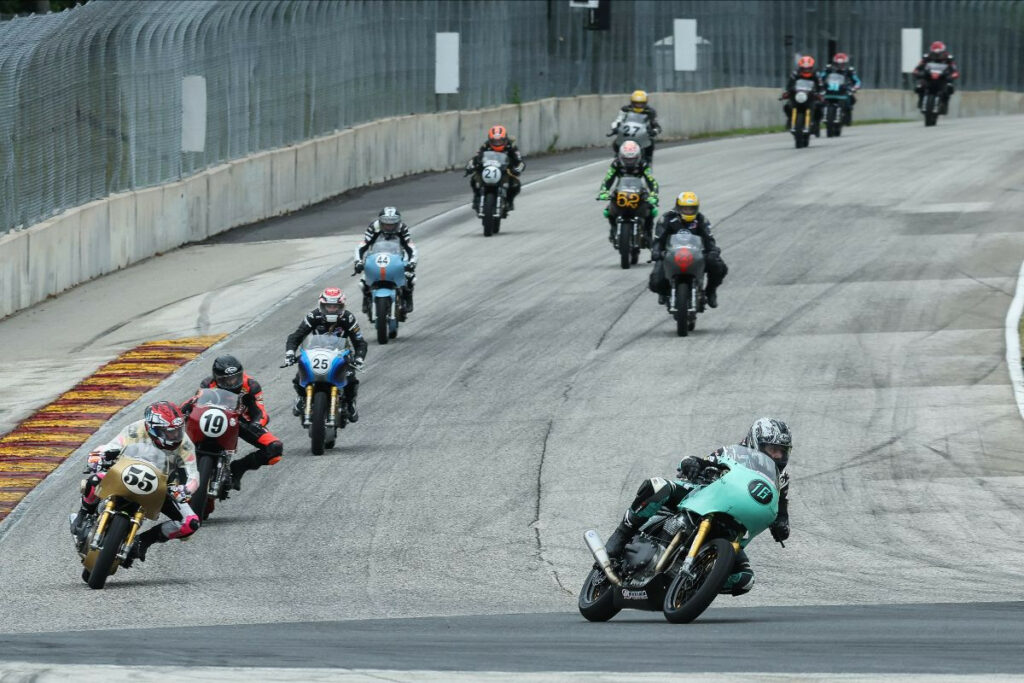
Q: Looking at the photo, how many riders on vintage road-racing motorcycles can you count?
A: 12